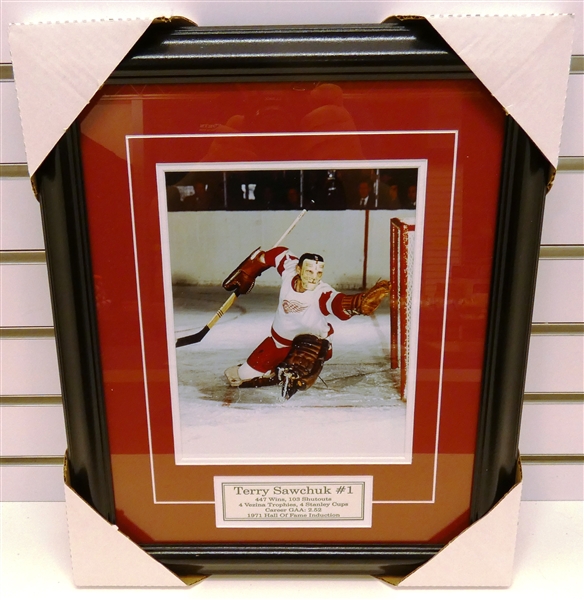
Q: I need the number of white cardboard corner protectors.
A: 4